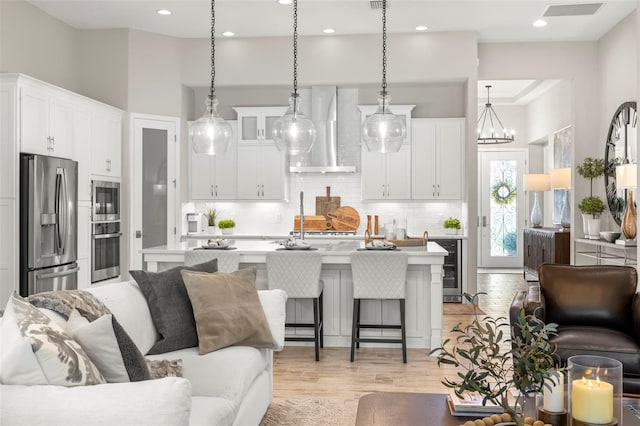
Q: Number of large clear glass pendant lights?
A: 3